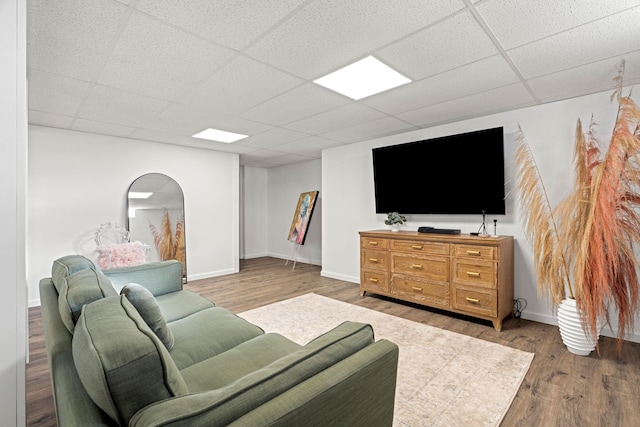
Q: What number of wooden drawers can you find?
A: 9